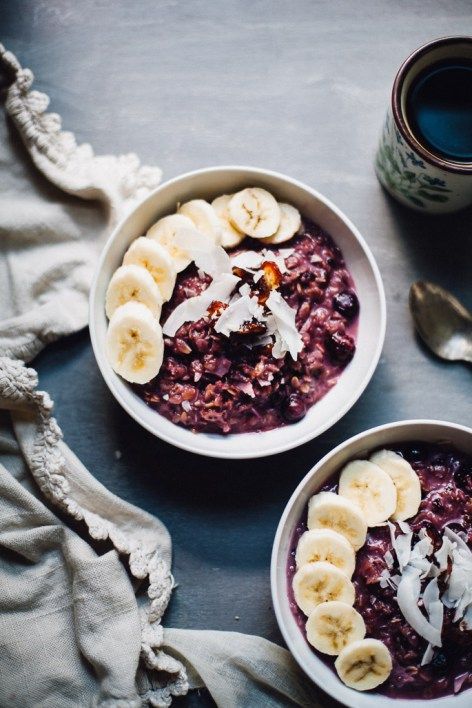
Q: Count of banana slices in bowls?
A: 15